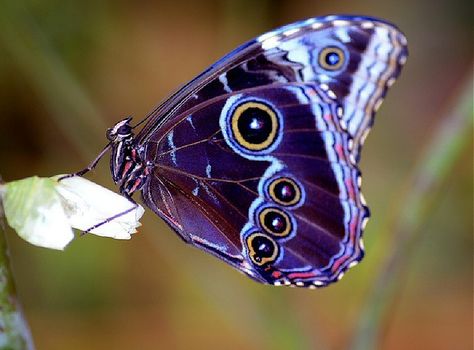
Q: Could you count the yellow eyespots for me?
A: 5